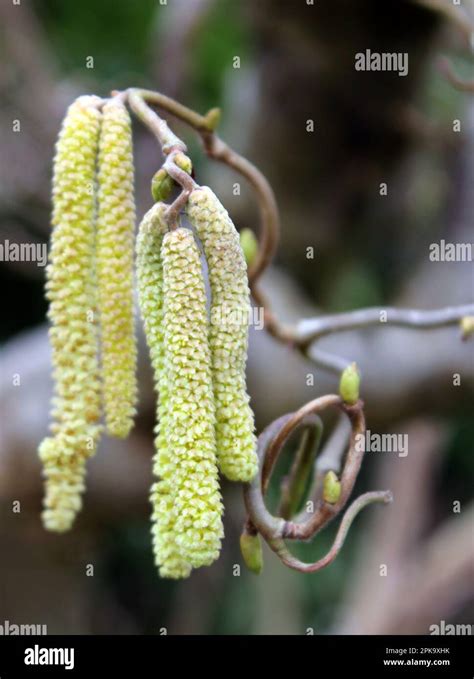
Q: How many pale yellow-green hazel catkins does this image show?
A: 5